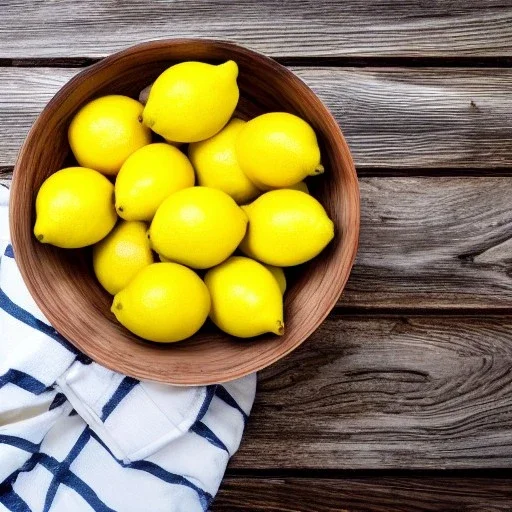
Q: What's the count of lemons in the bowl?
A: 11